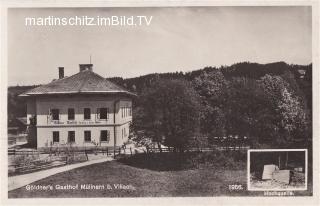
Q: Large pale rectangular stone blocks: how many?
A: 2